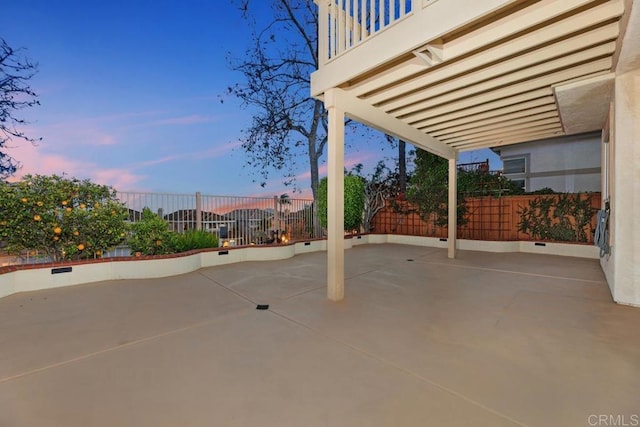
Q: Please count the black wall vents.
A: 6